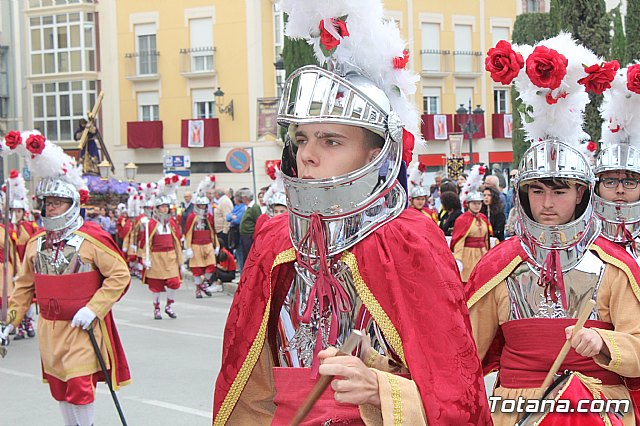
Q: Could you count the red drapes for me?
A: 5